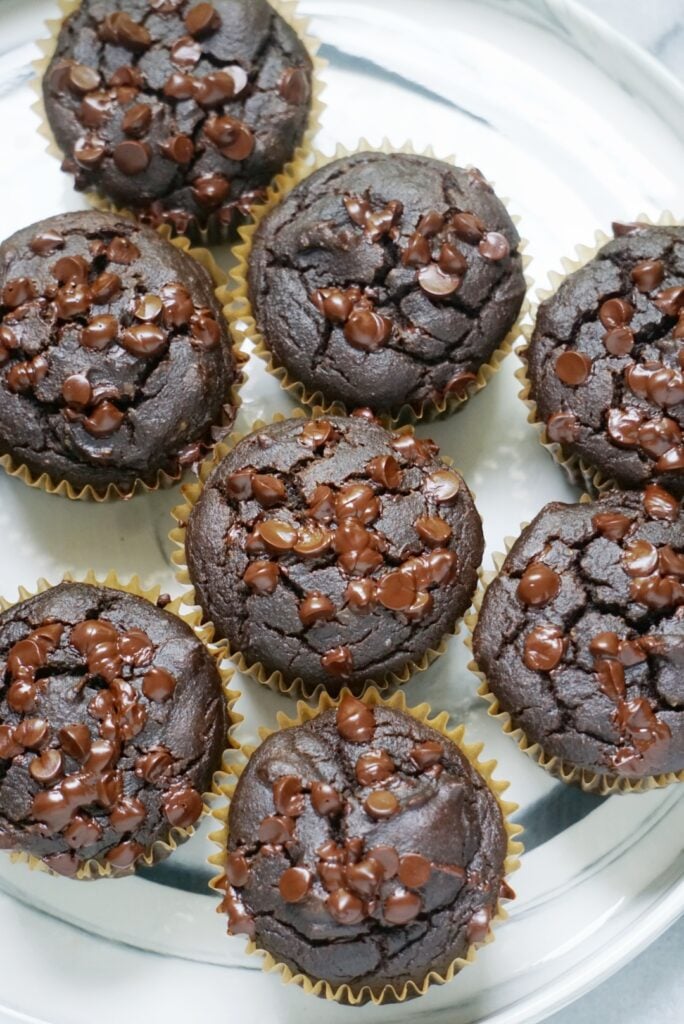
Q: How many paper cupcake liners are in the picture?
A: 8